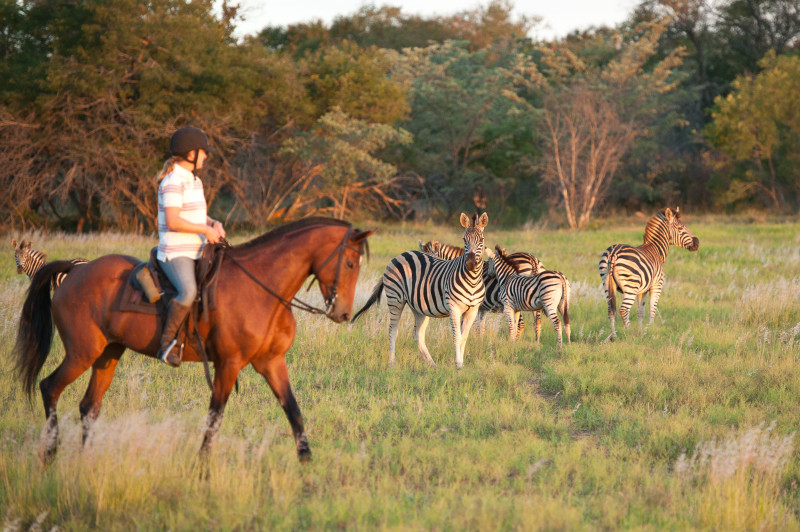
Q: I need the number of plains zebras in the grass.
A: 5